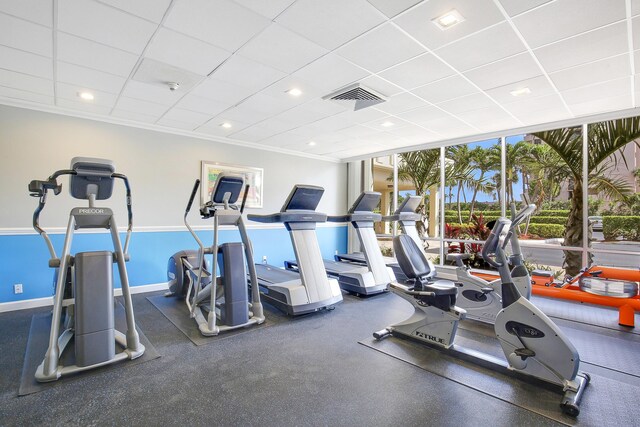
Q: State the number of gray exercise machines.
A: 7